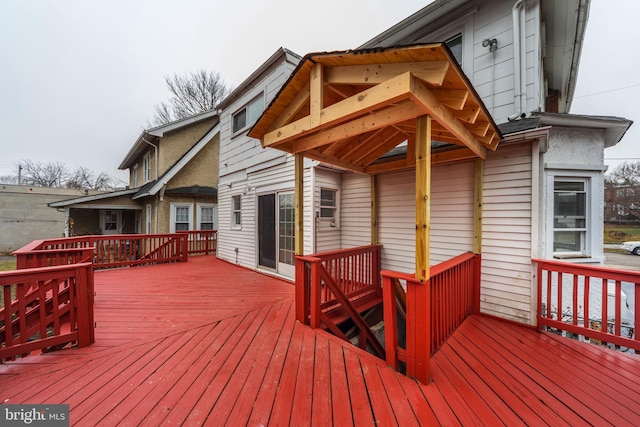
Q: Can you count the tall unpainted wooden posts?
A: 4